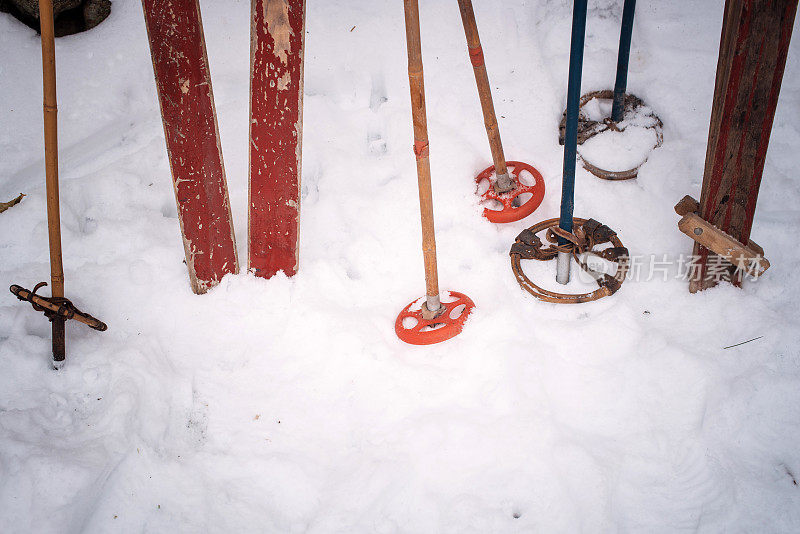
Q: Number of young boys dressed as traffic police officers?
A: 0